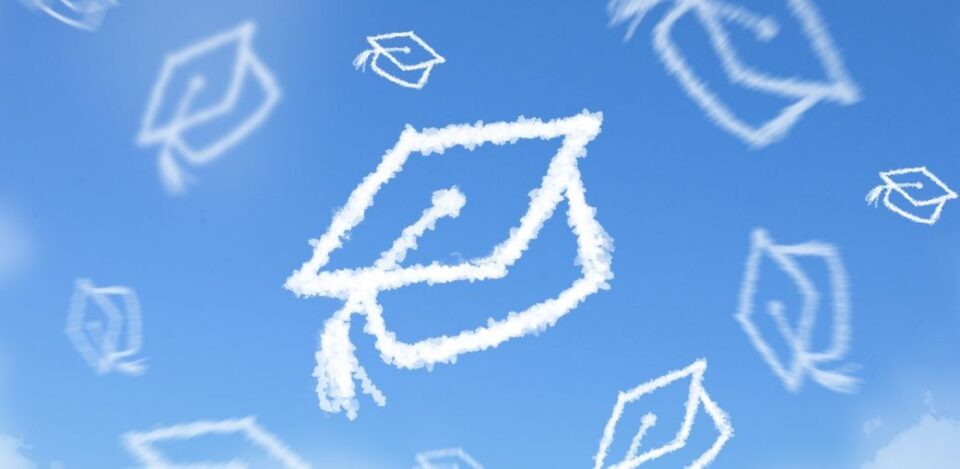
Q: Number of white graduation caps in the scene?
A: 11